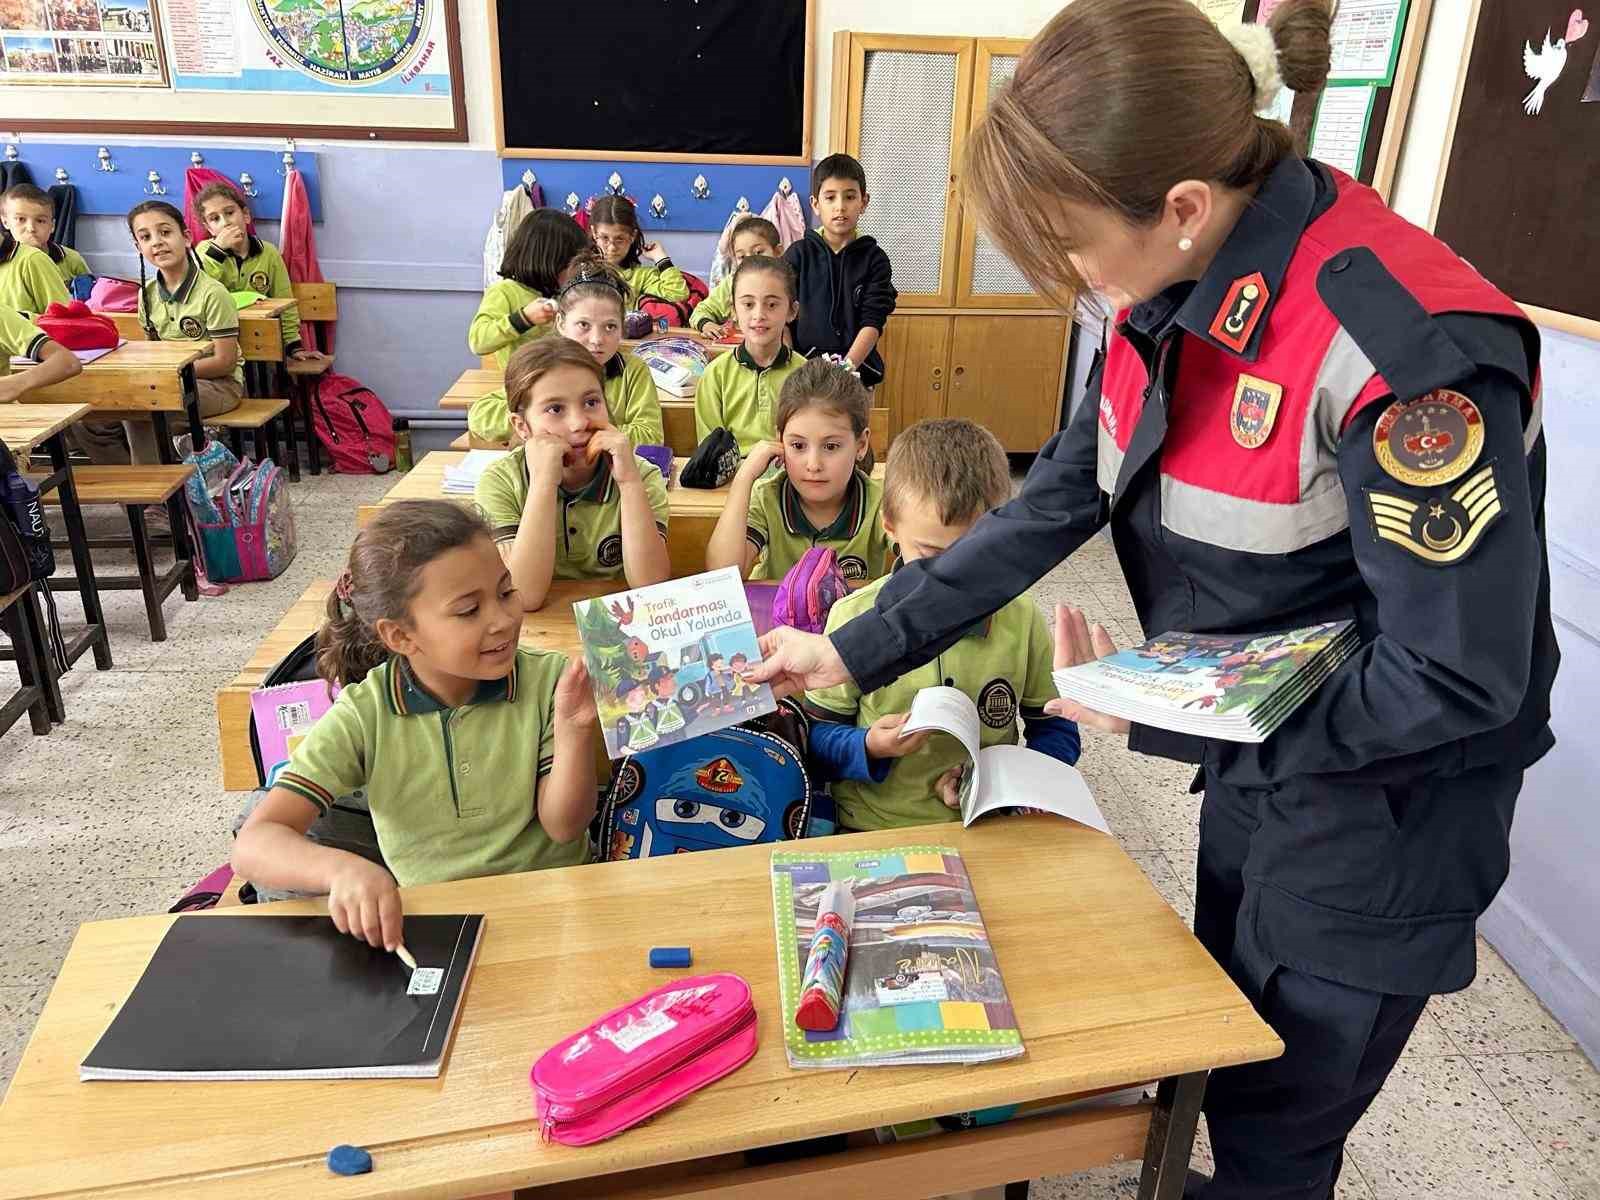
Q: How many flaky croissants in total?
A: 0